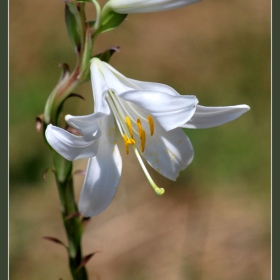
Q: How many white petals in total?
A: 6